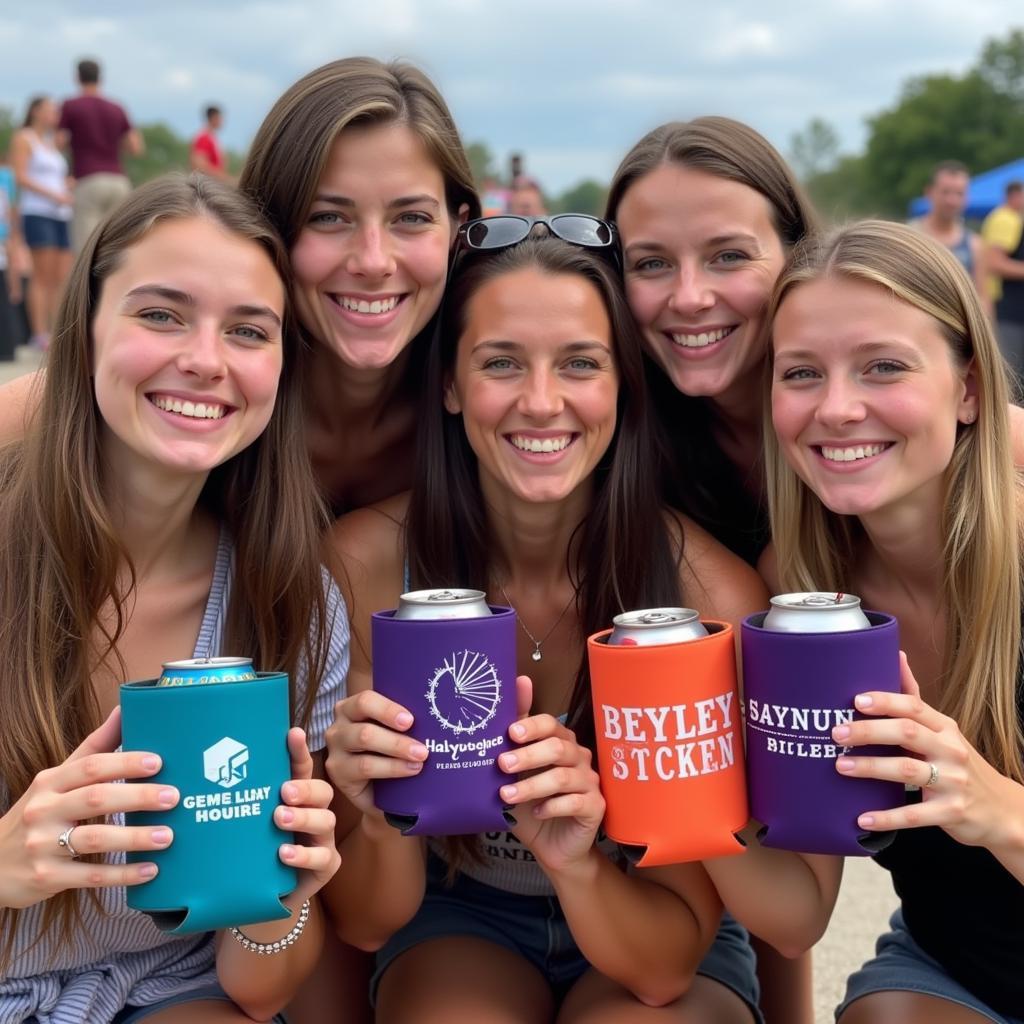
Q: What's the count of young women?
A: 5